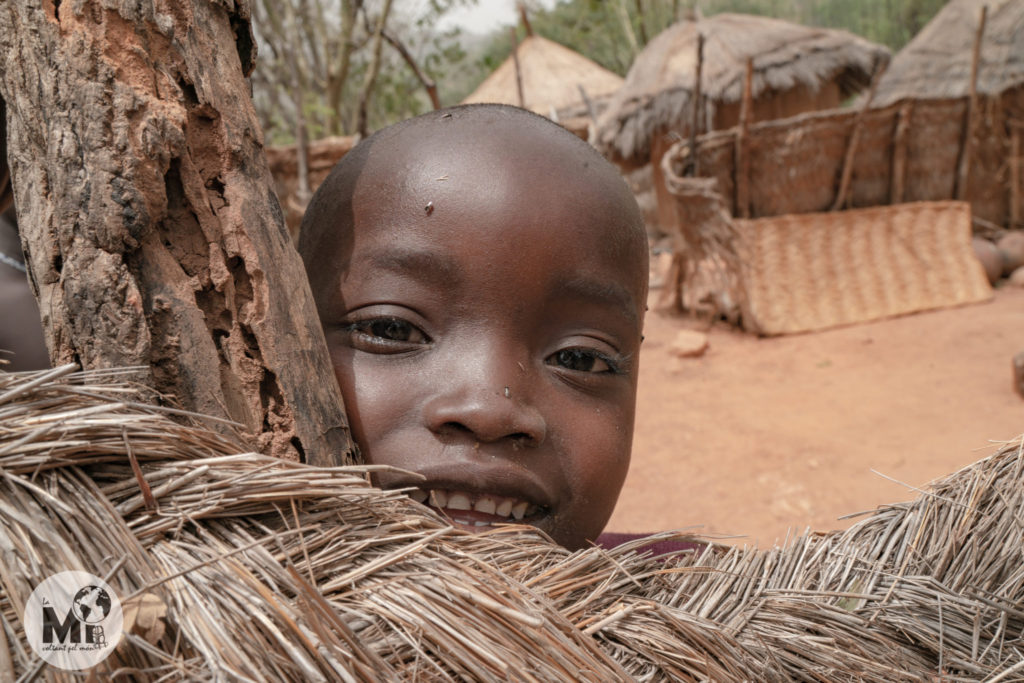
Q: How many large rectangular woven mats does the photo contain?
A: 1